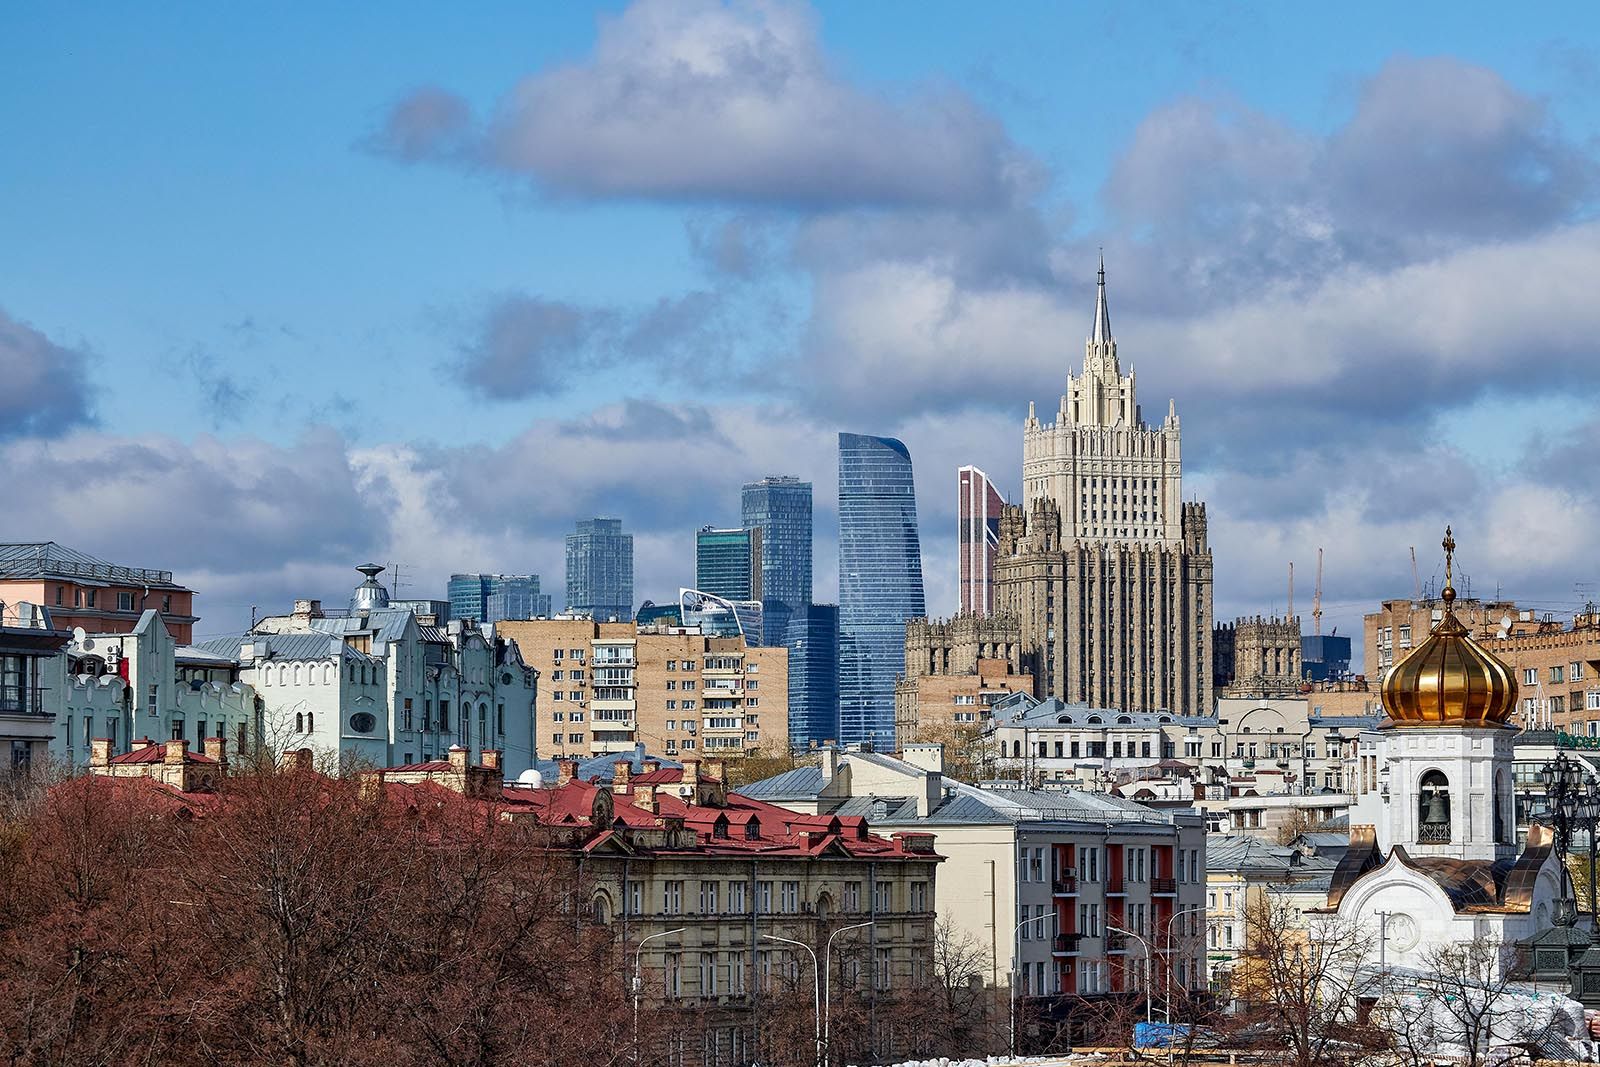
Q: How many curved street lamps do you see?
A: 6